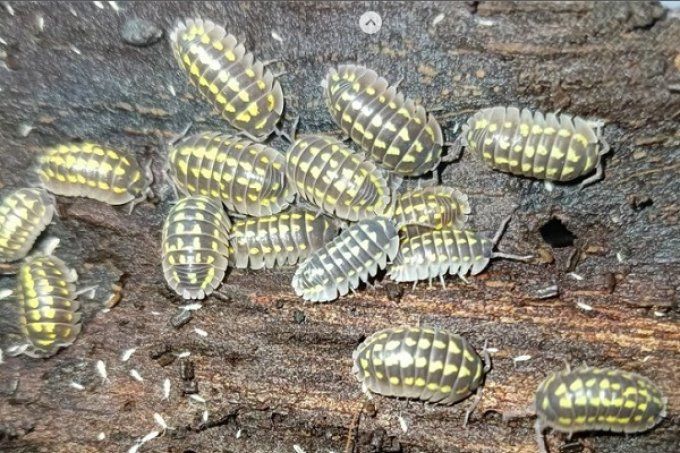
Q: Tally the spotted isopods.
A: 15